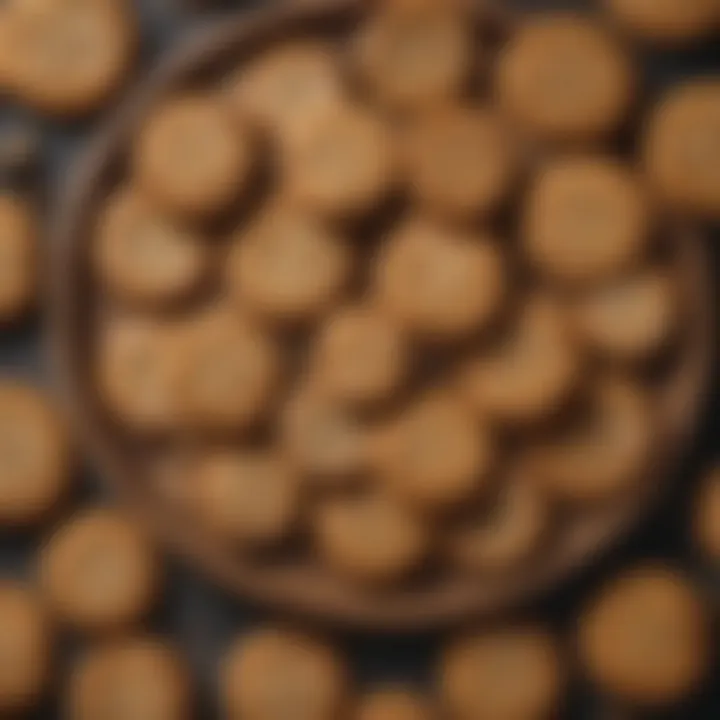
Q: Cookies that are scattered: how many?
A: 13